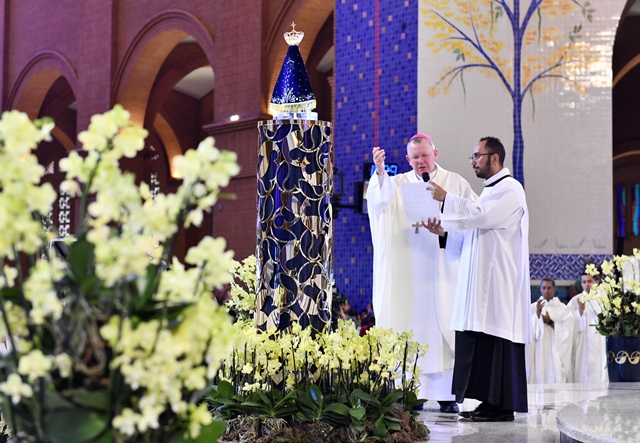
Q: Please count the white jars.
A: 0